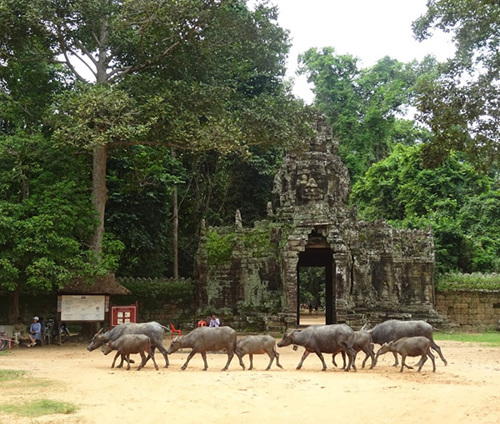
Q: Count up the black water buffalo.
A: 8